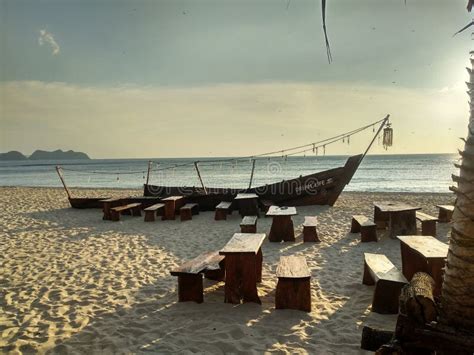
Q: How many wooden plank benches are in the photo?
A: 12